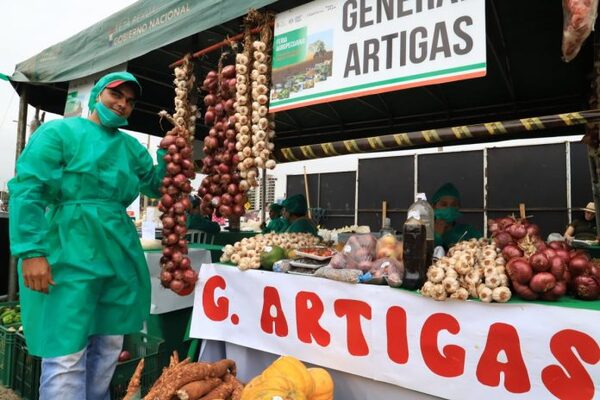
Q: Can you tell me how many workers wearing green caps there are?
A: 4